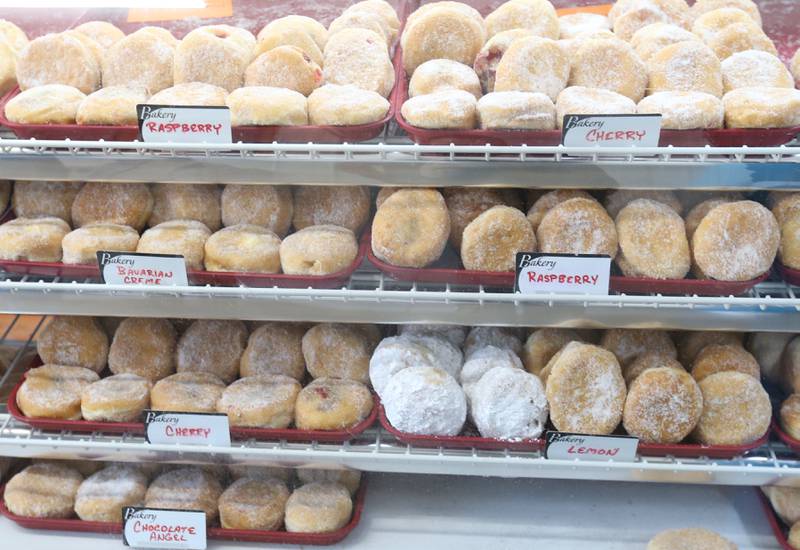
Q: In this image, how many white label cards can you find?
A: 7